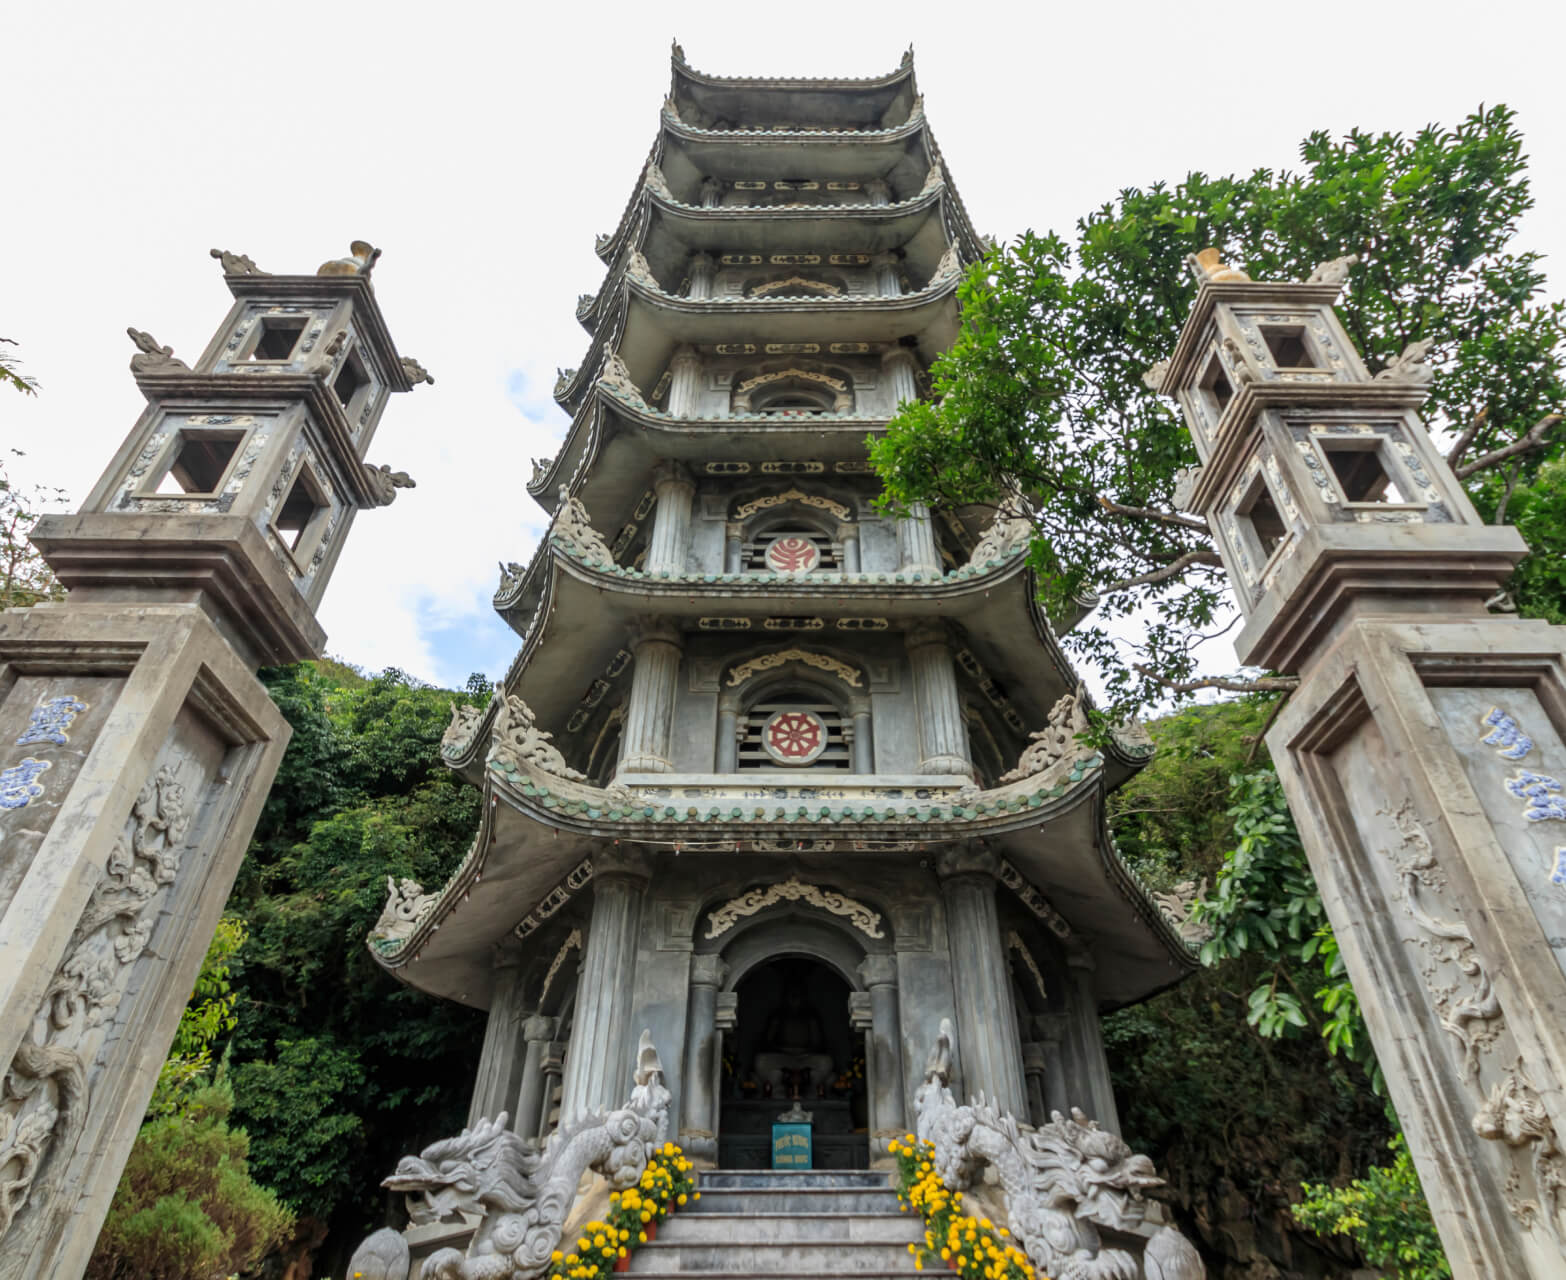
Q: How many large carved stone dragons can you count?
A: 2